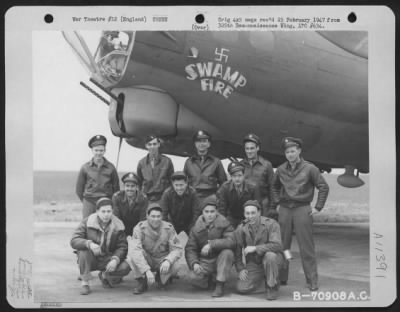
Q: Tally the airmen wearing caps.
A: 12